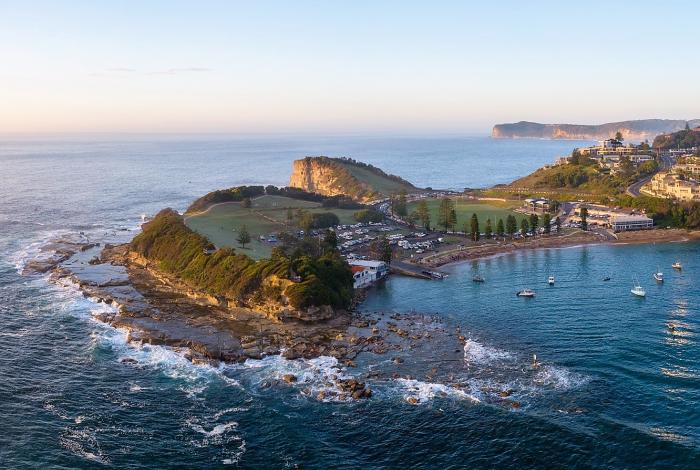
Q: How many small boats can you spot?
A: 7